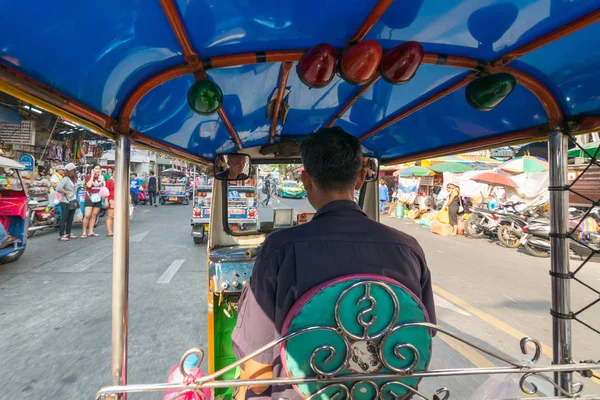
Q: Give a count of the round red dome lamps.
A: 3